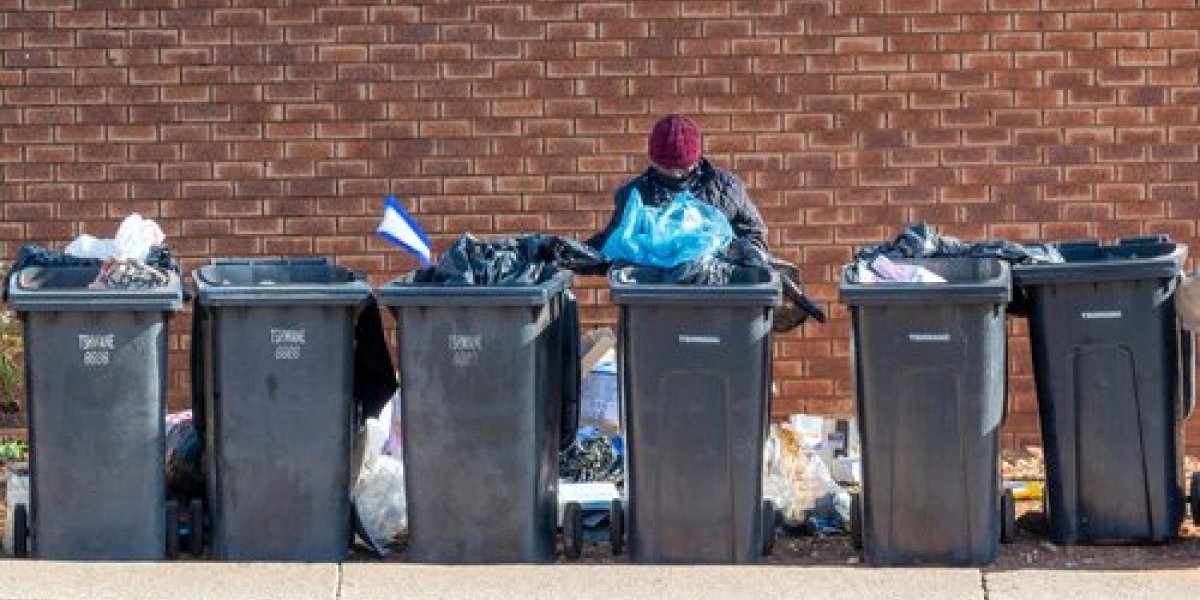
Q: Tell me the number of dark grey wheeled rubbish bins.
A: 6